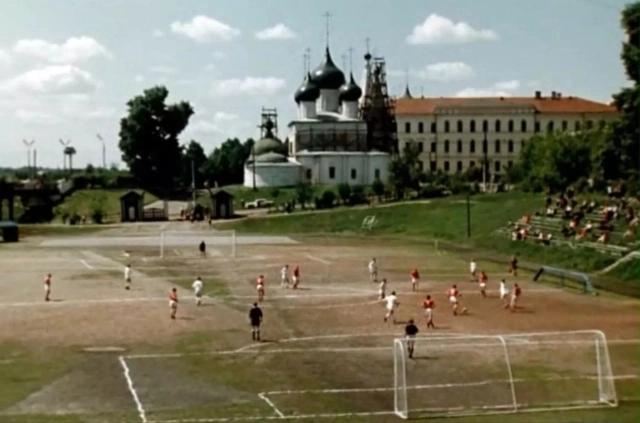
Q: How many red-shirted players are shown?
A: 9